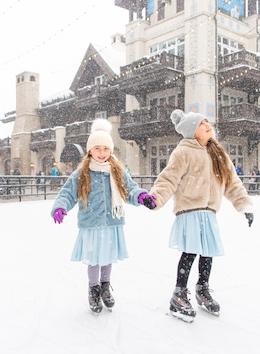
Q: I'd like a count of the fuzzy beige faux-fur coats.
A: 1